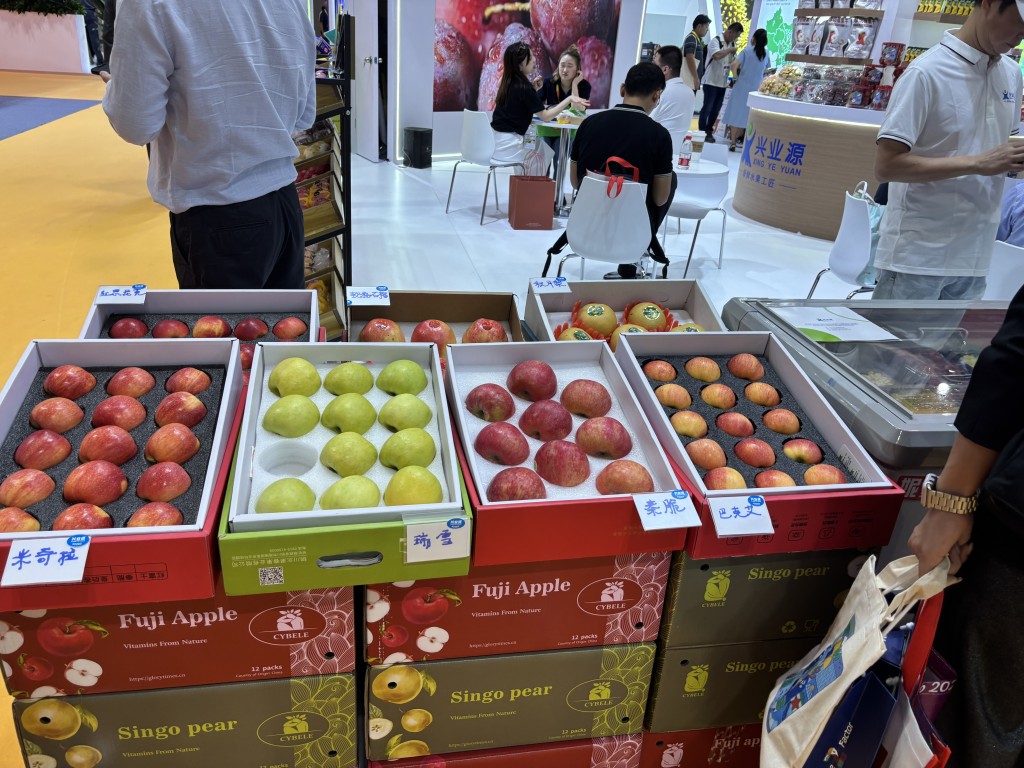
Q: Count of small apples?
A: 15